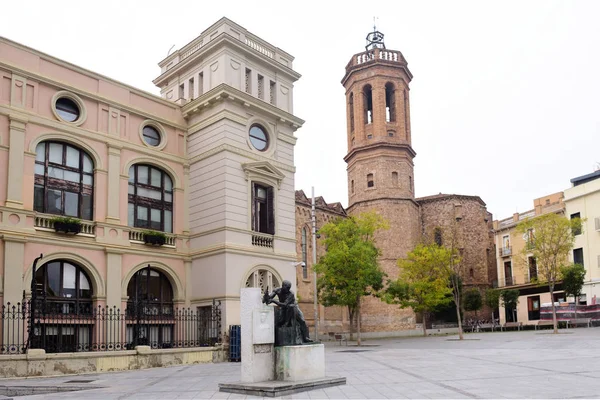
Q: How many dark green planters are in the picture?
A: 2